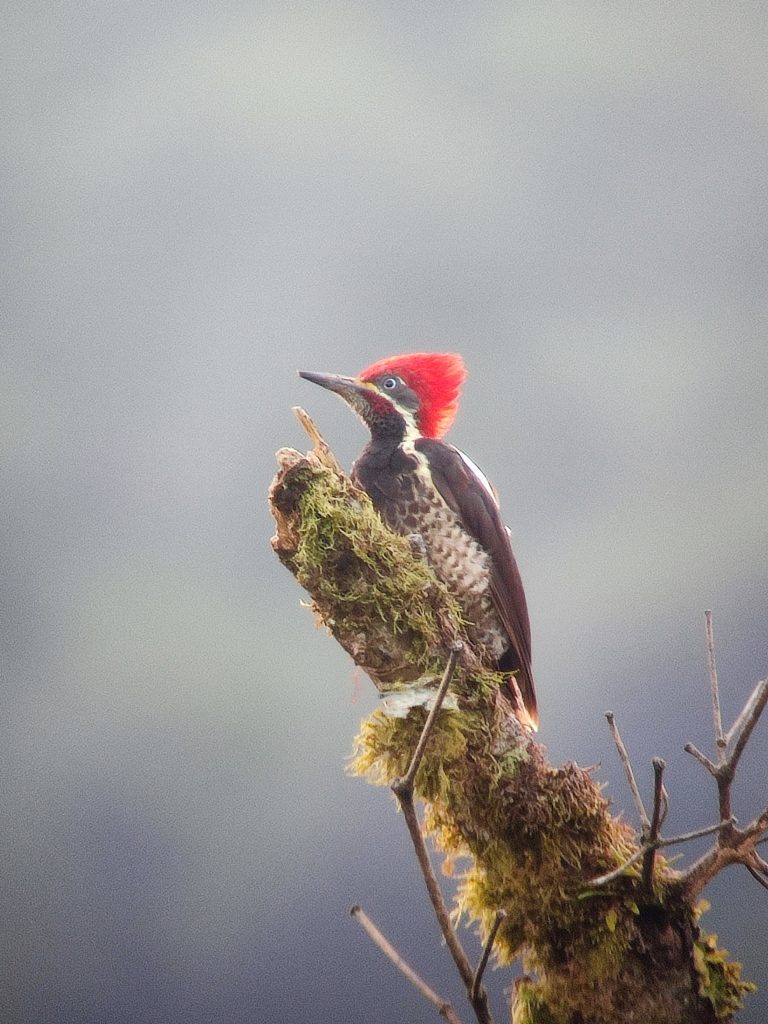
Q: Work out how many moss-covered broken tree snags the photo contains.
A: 1